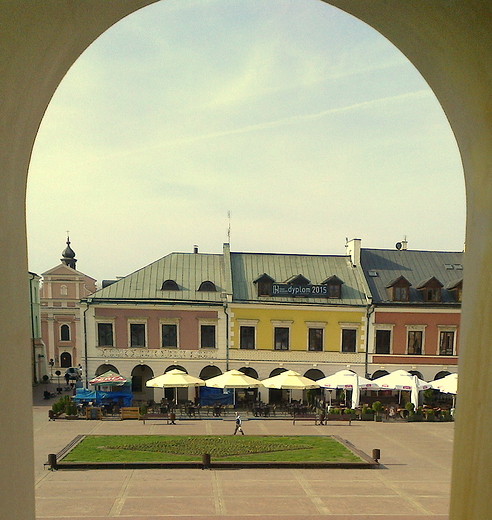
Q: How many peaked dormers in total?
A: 6